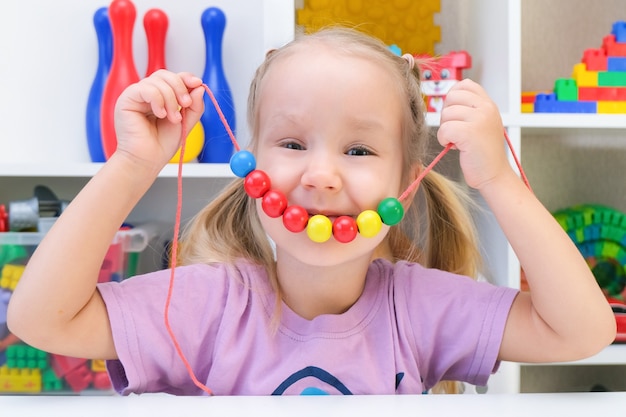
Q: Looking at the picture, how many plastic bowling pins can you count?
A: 4